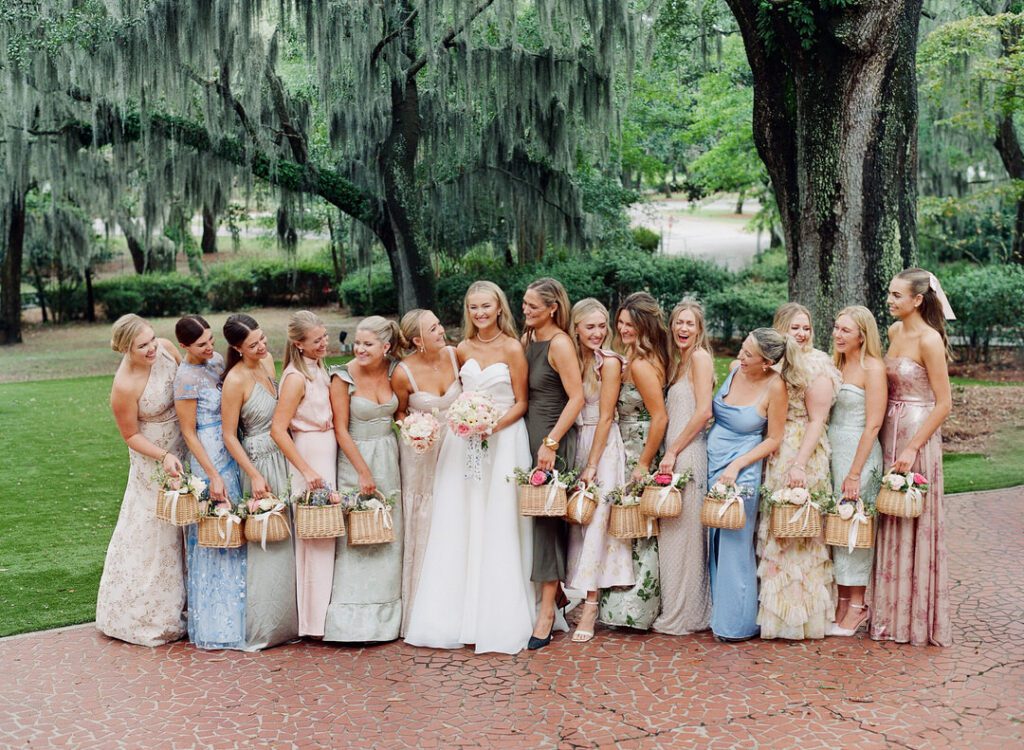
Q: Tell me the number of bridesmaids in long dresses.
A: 11